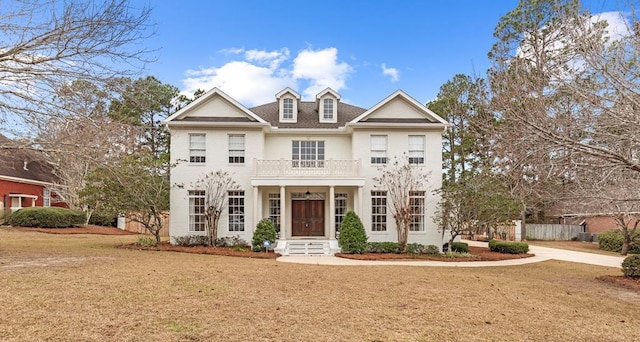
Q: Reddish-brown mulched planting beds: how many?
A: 4